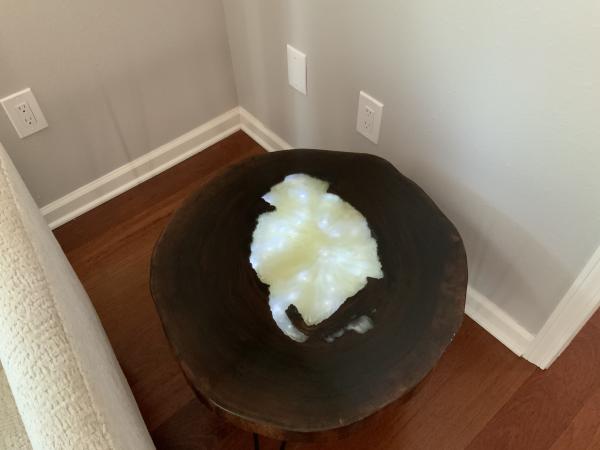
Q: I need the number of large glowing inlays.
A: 1